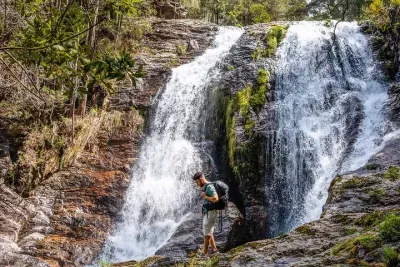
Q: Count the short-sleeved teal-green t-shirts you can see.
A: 1